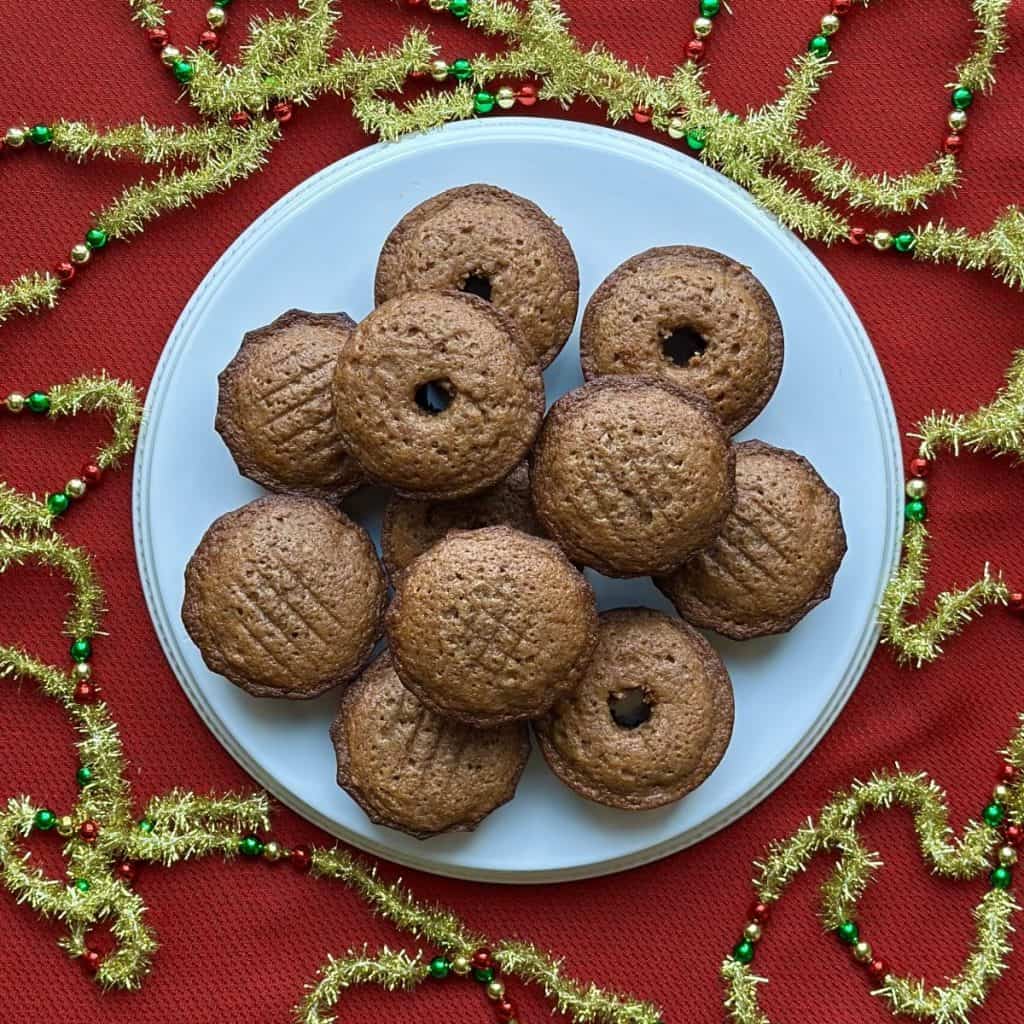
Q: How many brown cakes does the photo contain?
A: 11